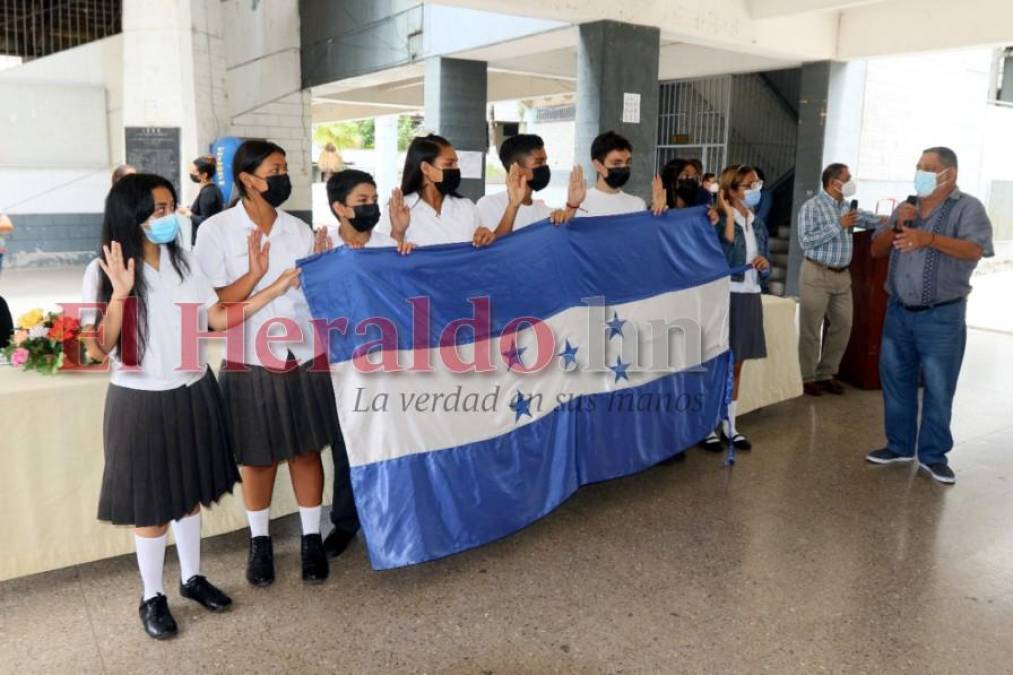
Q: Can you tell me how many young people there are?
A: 8